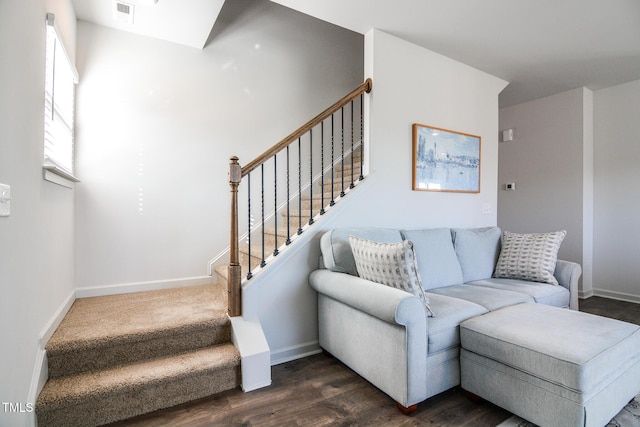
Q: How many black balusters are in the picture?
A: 11